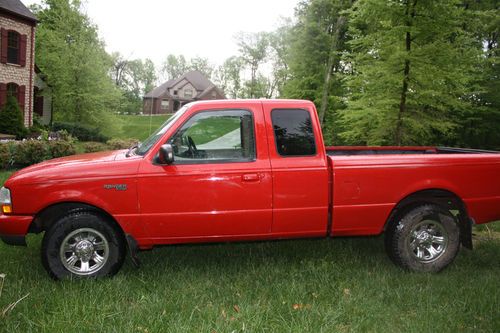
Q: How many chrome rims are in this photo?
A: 2